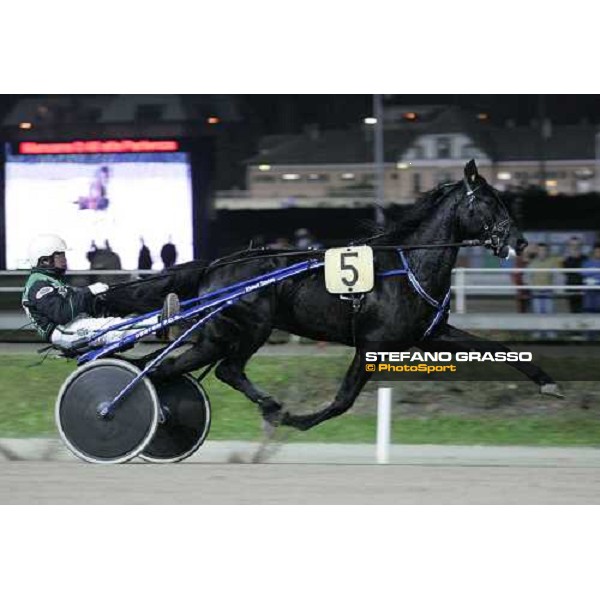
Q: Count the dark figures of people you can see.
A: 4